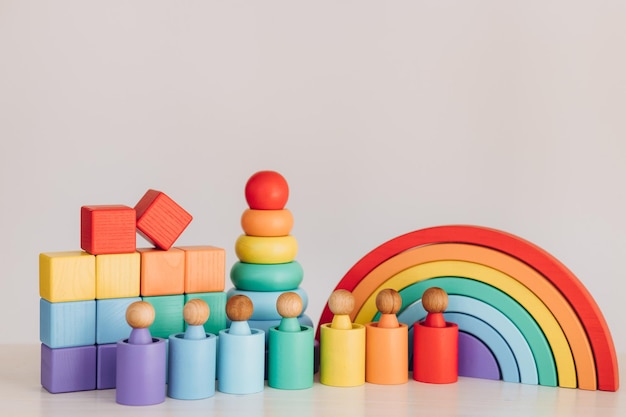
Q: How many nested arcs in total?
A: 7